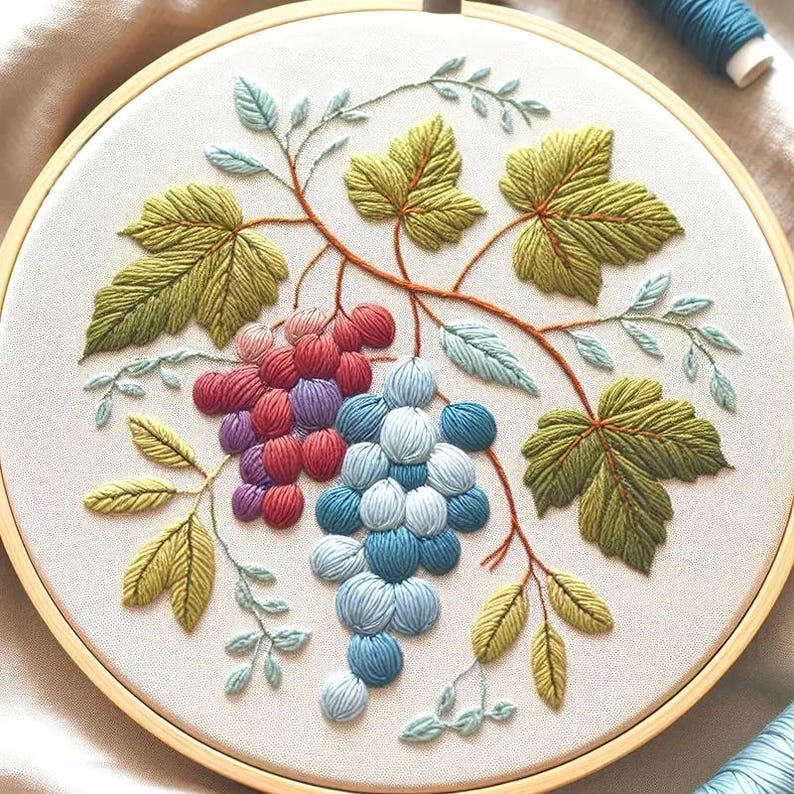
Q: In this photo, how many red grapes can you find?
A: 11